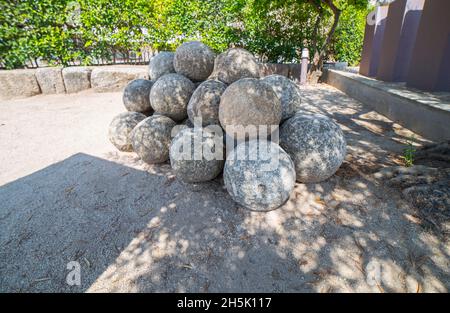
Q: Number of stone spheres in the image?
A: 13